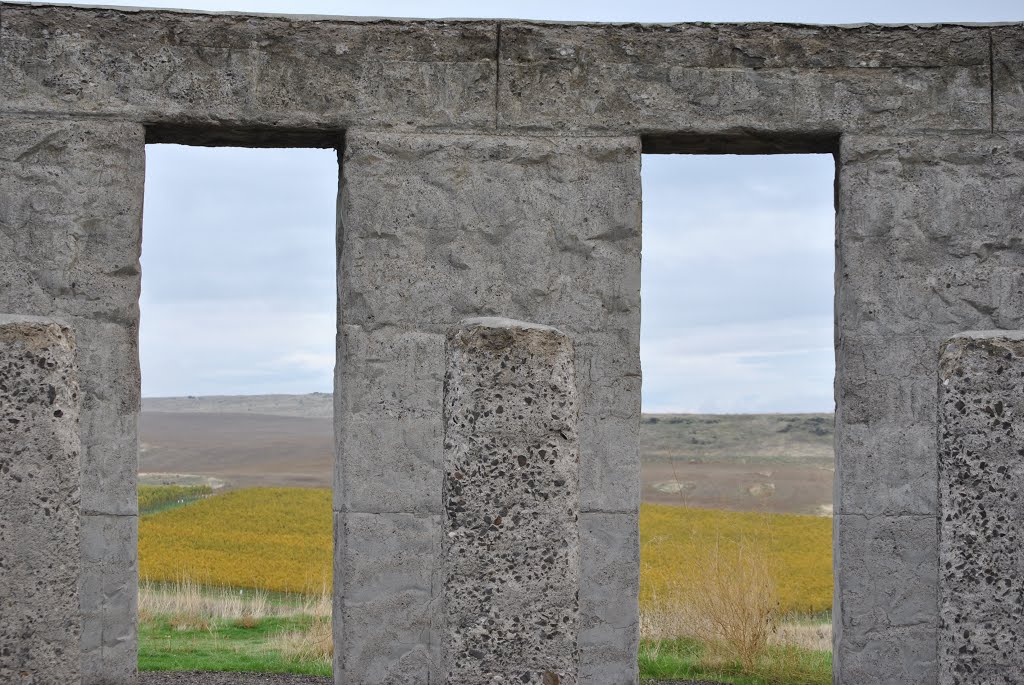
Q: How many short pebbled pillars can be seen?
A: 3